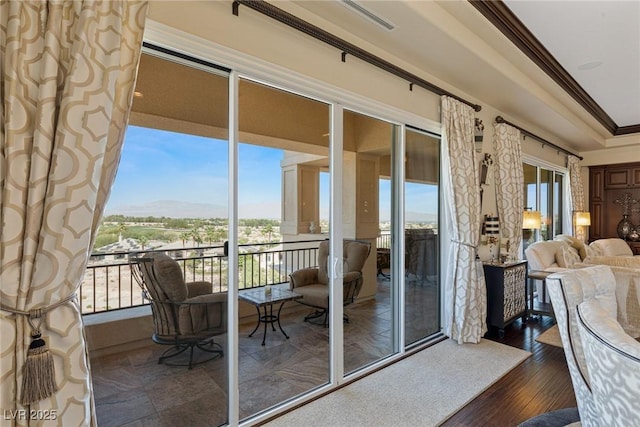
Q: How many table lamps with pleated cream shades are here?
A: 2